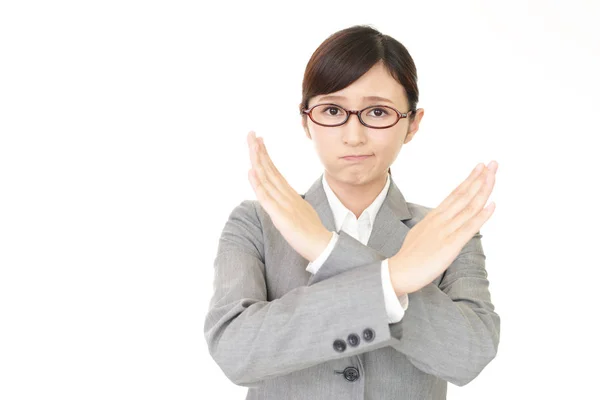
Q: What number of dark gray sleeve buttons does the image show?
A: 3